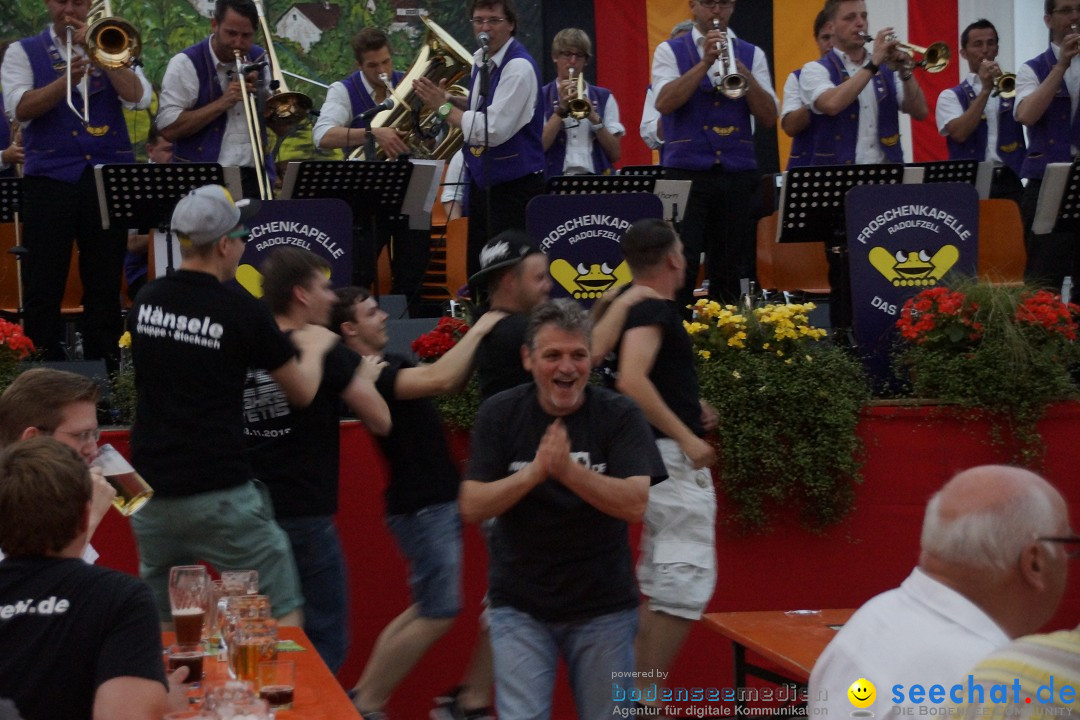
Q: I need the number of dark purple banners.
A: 3